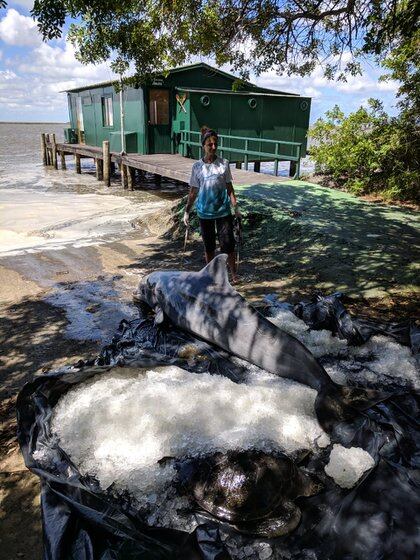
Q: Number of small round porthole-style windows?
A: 3